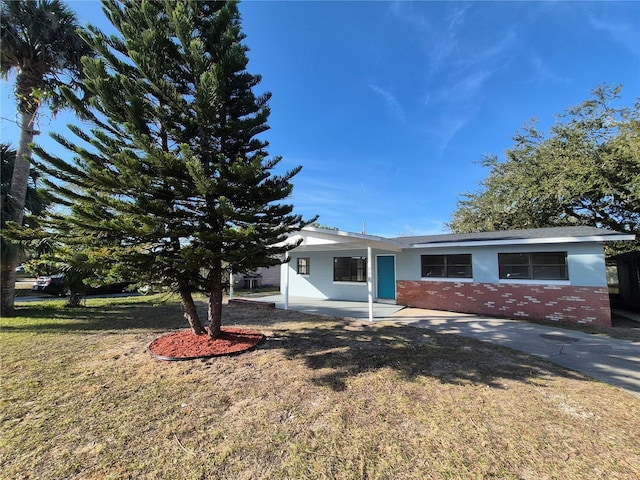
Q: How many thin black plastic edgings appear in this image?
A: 1